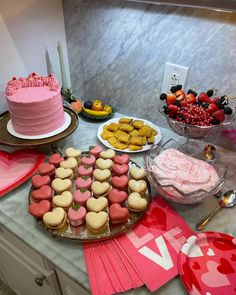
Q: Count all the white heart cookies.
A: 15